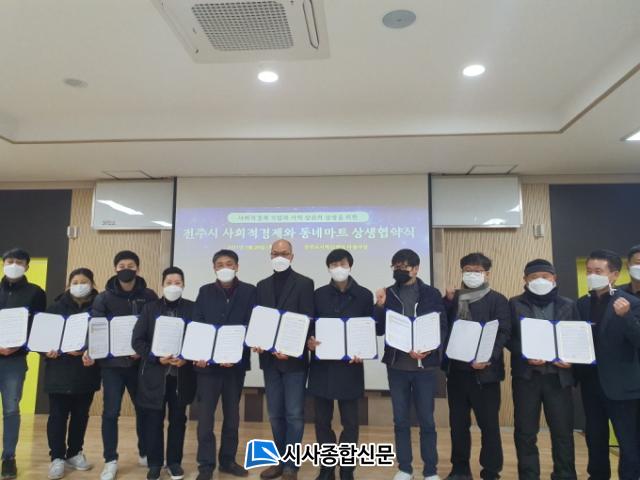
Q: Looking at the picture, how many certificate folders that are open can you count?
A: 10